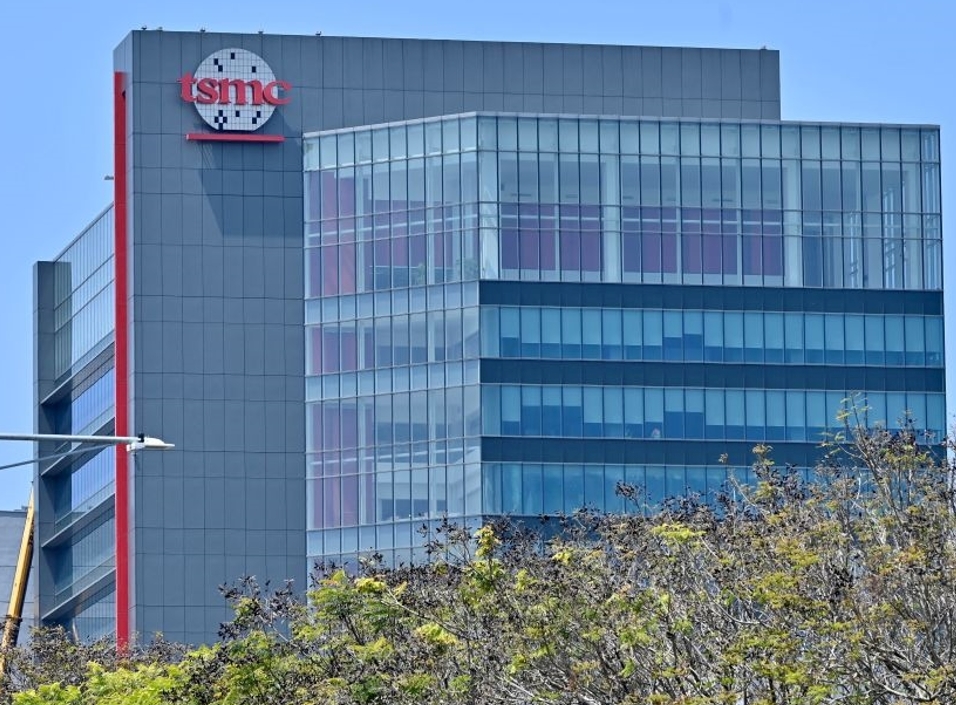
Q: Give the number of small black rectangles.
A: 11